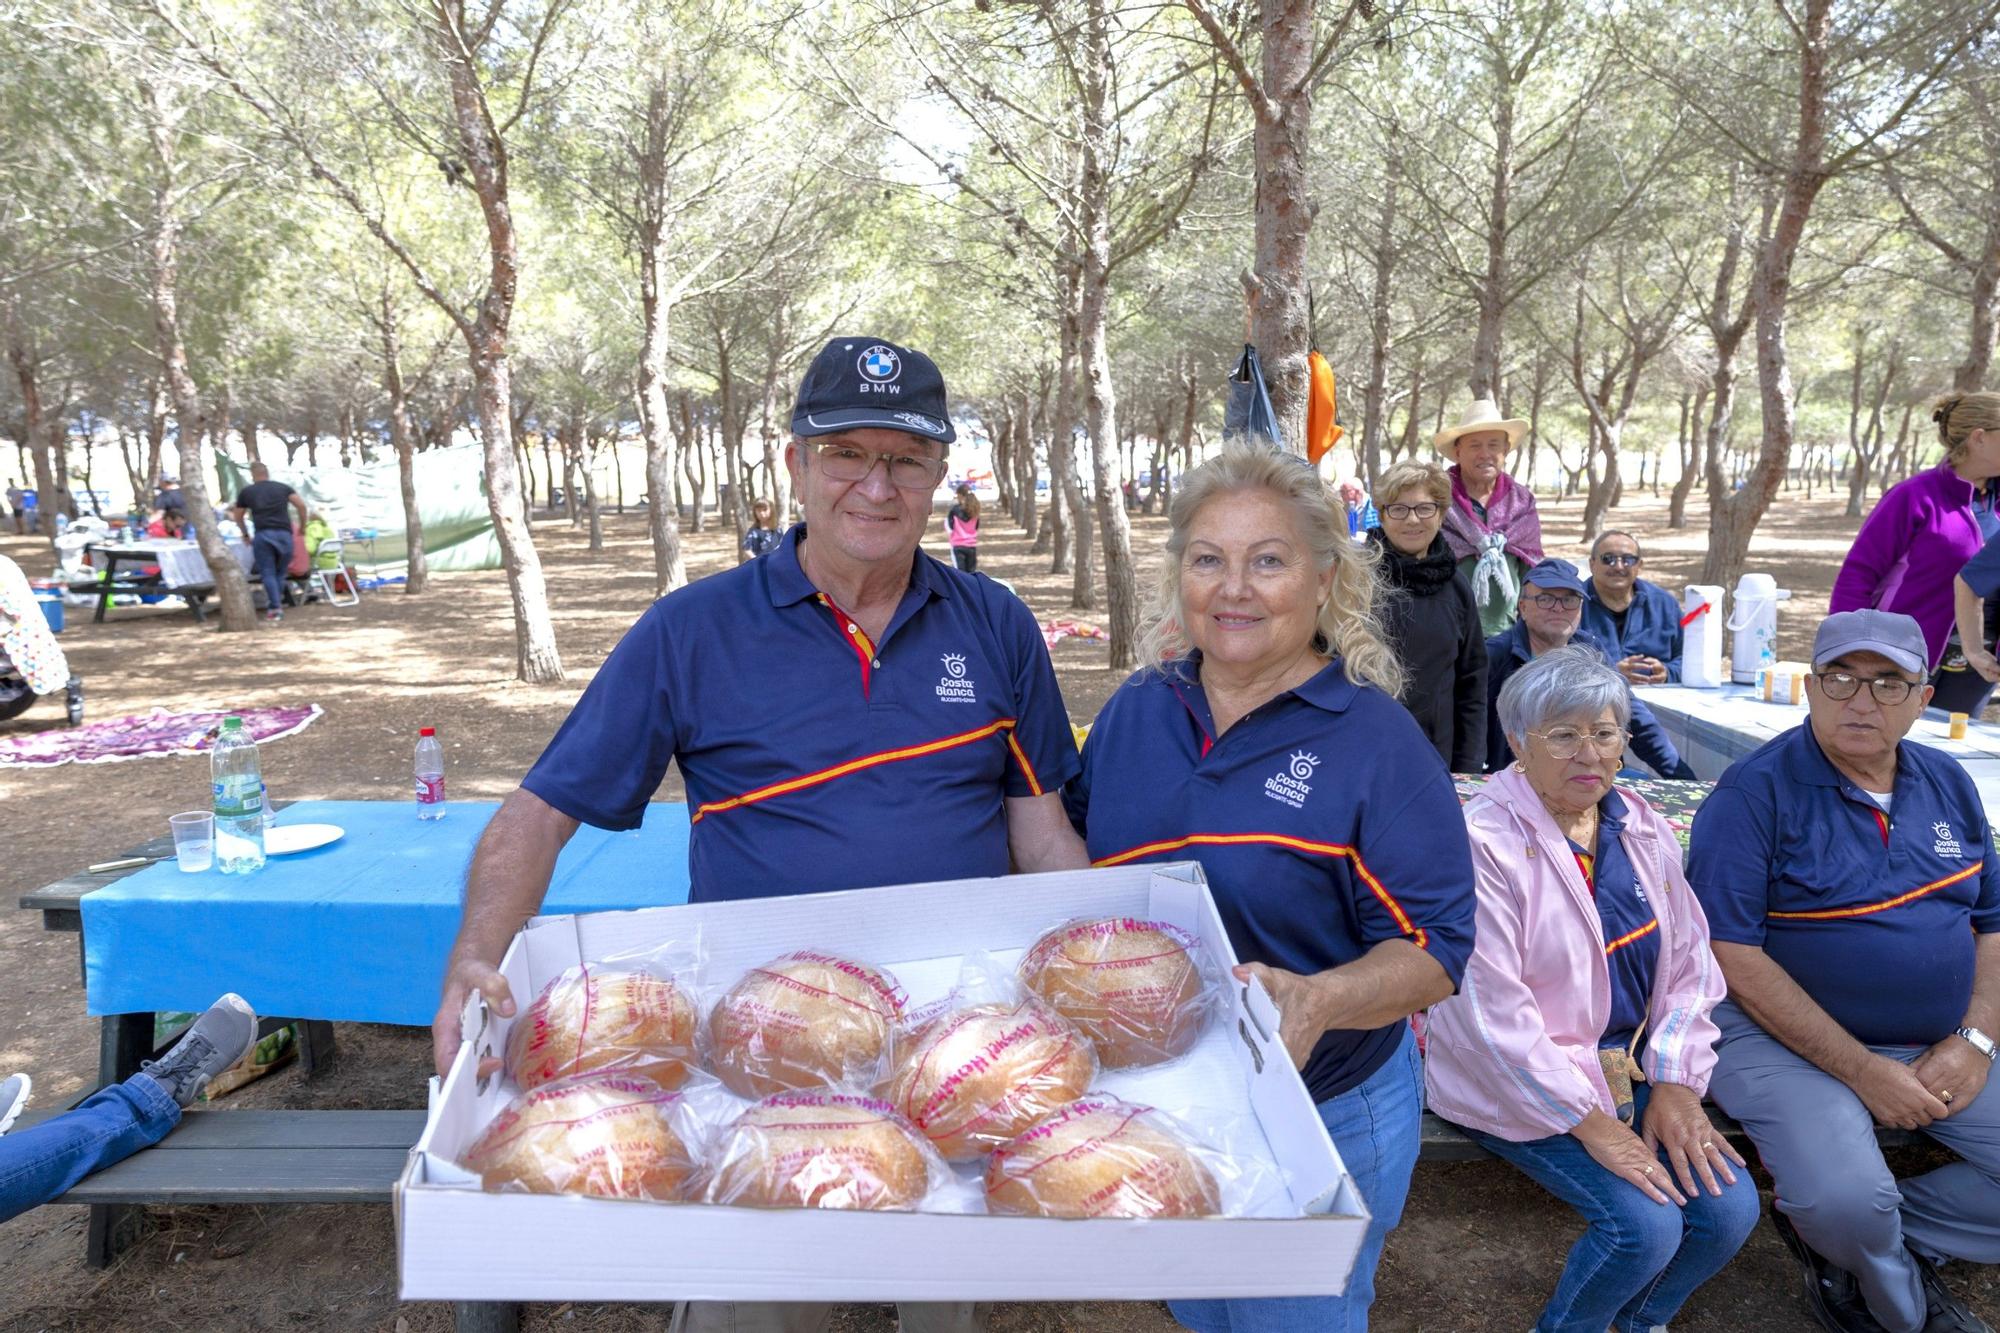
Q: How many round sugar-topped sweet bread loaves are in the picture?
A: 7